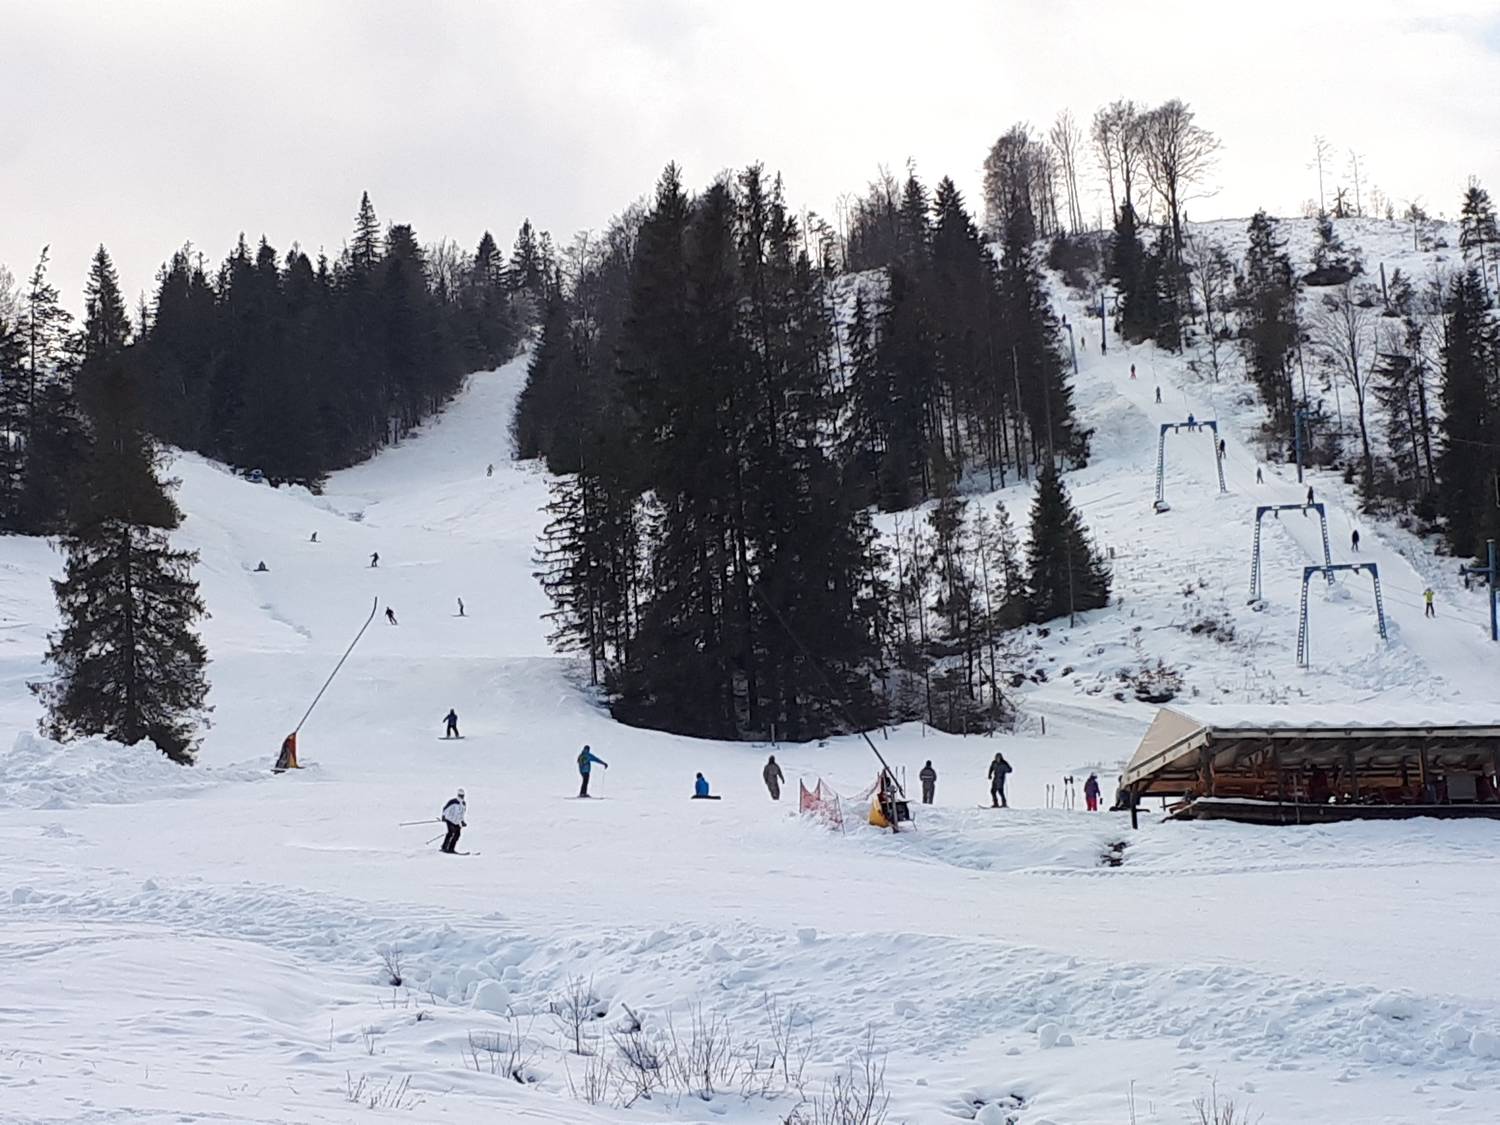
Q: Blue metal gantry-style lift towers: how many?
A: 3